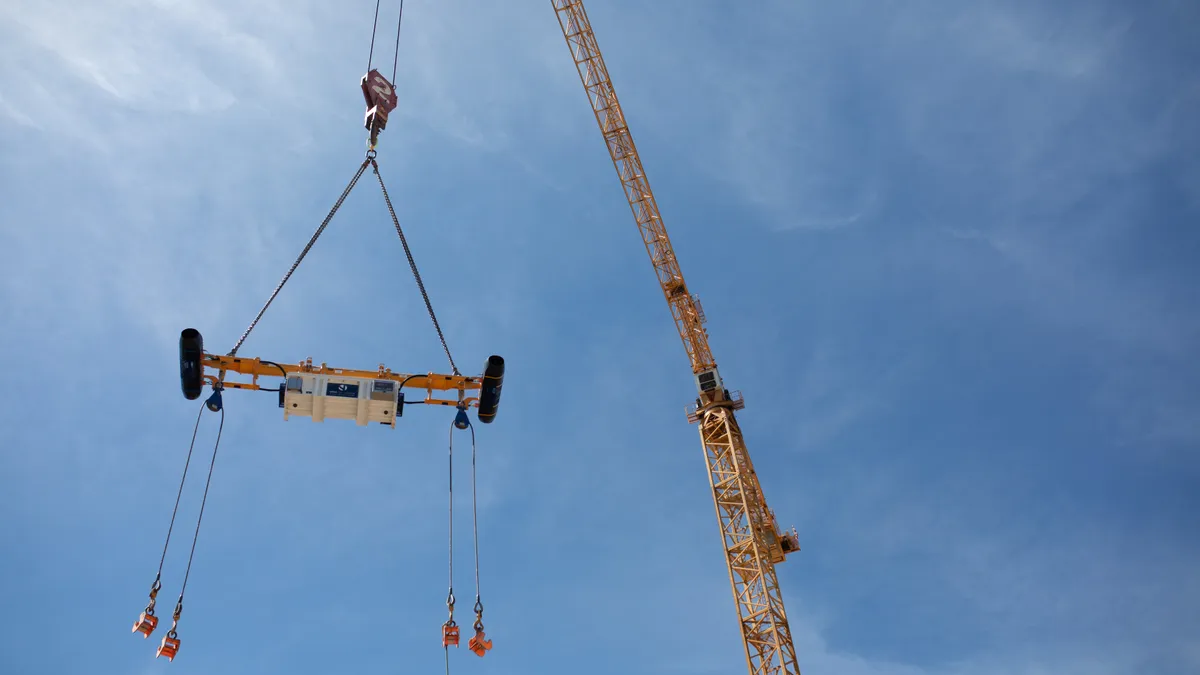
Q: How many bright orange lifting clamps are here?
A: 4